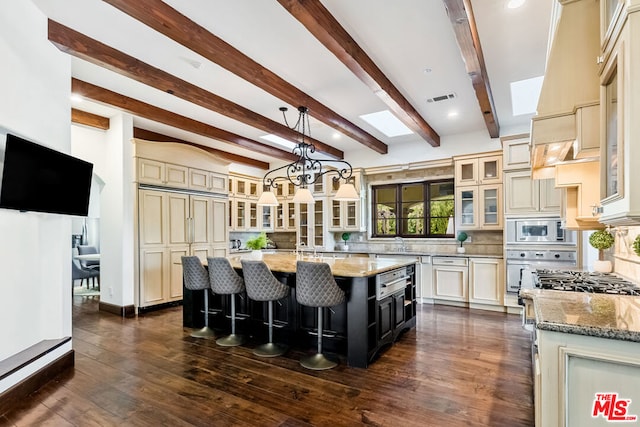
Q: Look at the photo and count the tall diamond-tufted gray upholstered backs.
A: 4